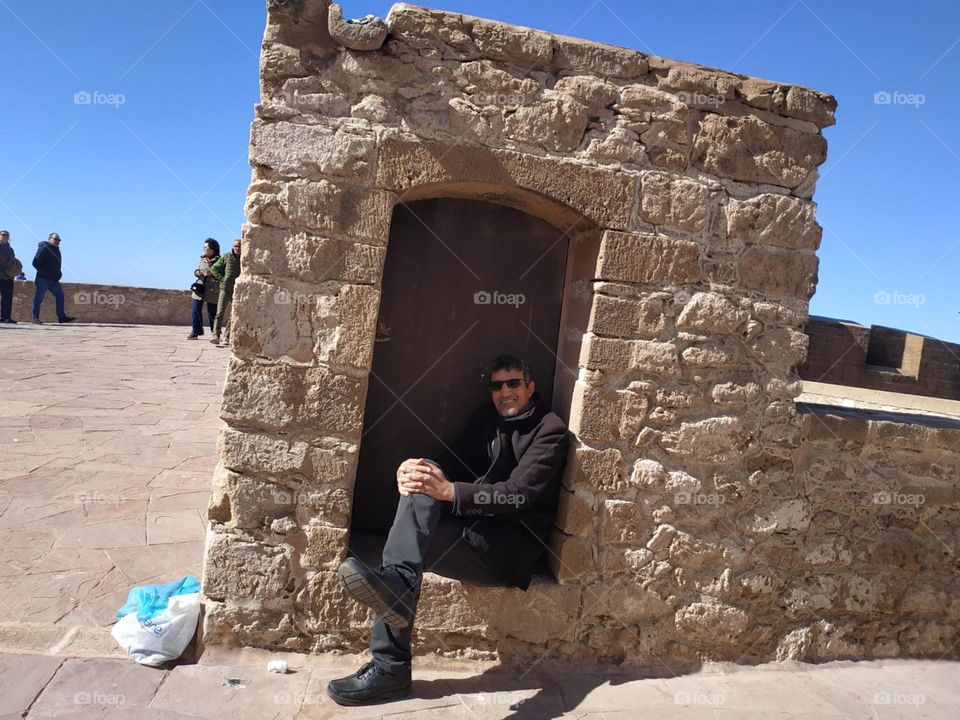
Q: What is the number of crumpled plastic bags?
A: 2